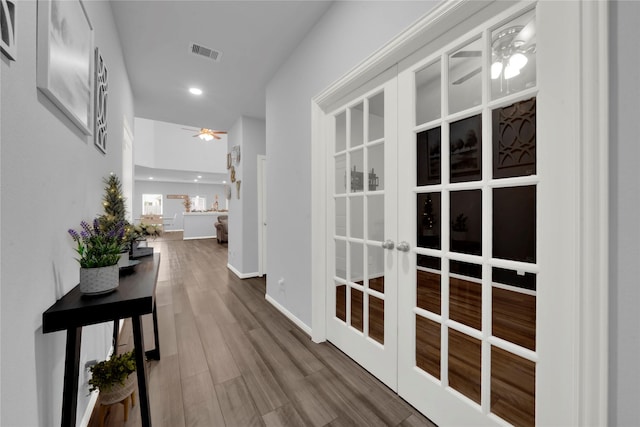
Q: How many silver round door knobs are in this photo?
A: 2